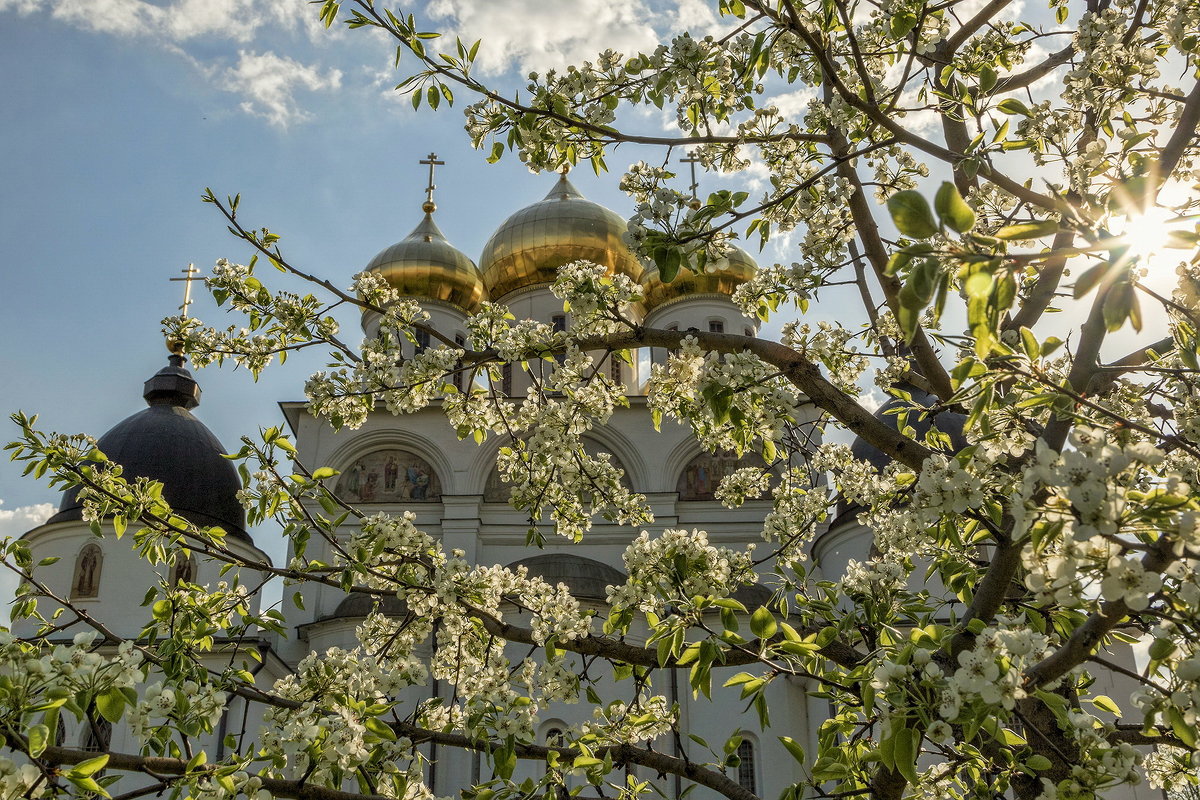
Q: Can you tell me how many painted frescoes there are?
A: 5